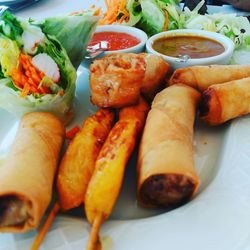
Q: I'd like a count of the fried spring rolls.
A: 4